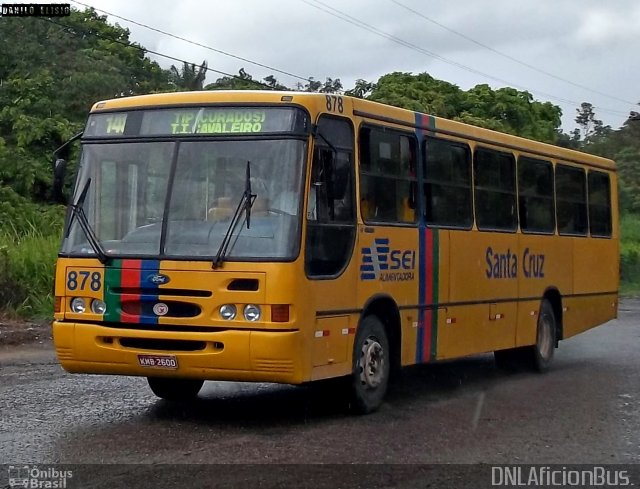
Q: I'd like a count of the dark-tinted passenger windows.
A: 6